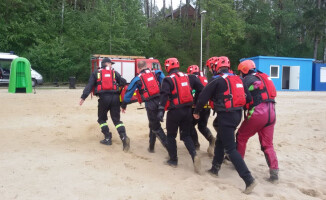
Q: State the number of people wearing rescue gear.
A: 7